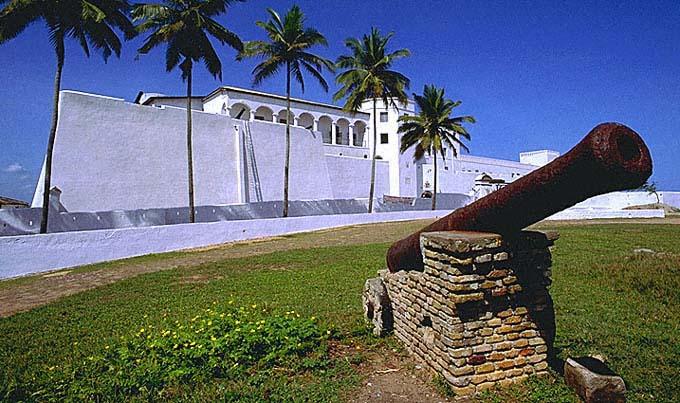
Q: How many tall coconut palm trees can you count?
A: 5